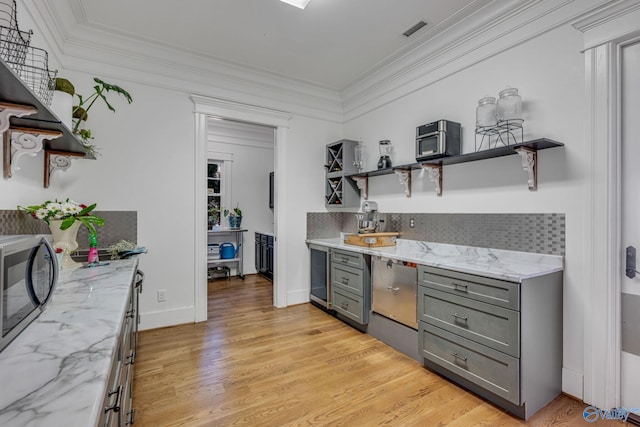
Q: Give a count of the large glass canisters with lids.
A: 2